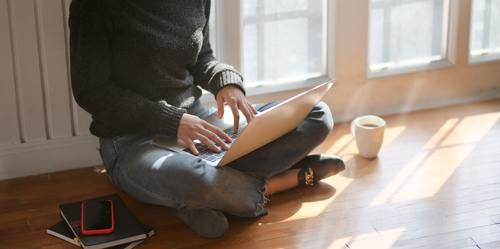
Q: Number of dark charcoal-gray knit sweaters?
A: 1